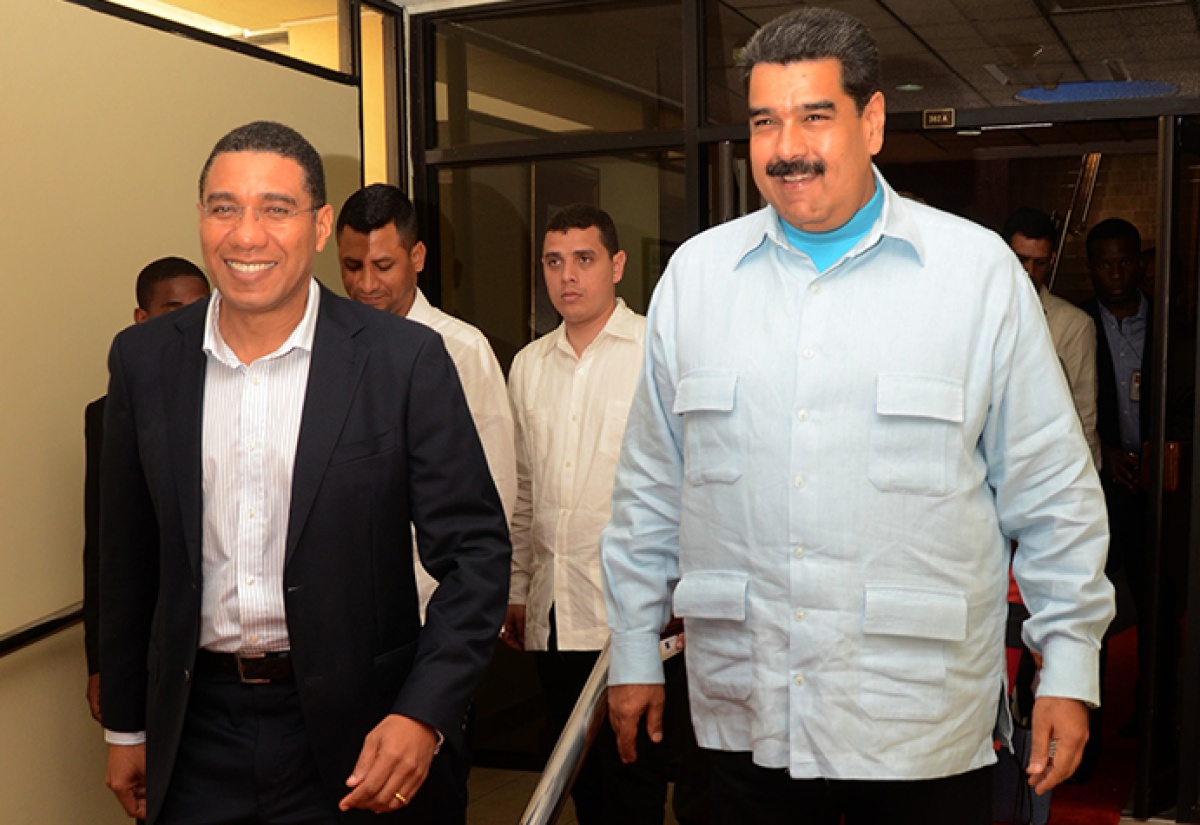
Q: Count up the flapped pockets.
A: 4